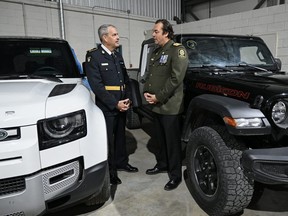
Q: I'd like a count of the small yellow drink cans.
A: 0